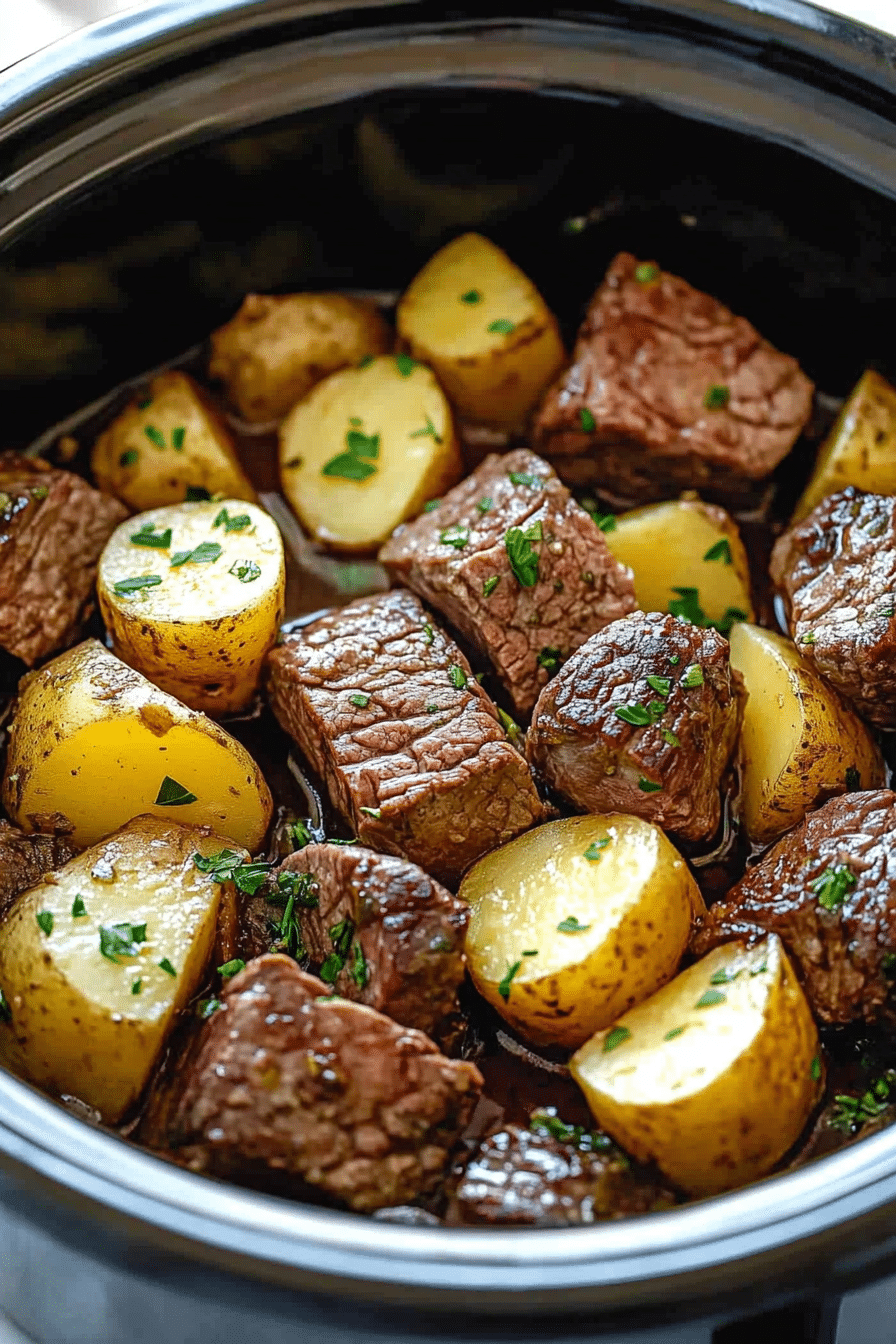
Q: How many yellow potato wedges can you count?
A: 12